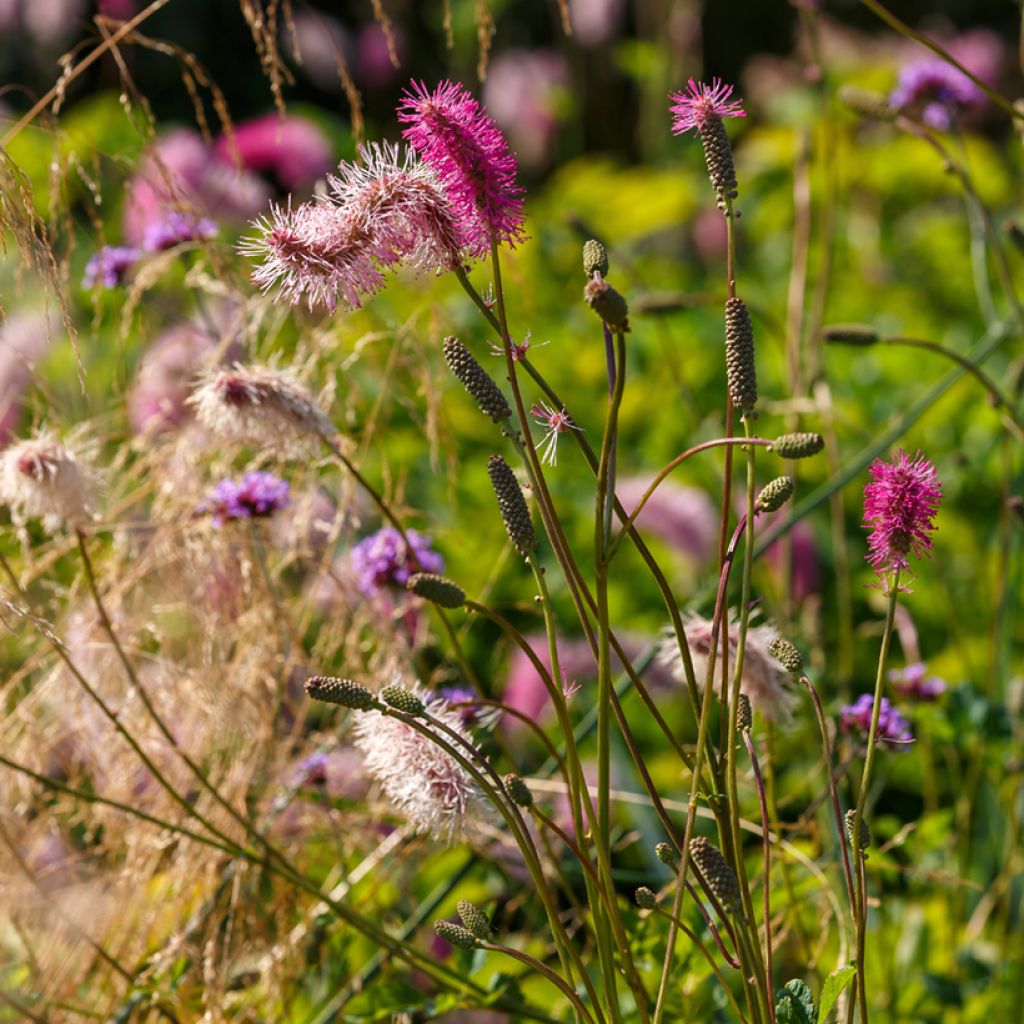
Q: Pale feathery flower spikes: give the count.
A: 5